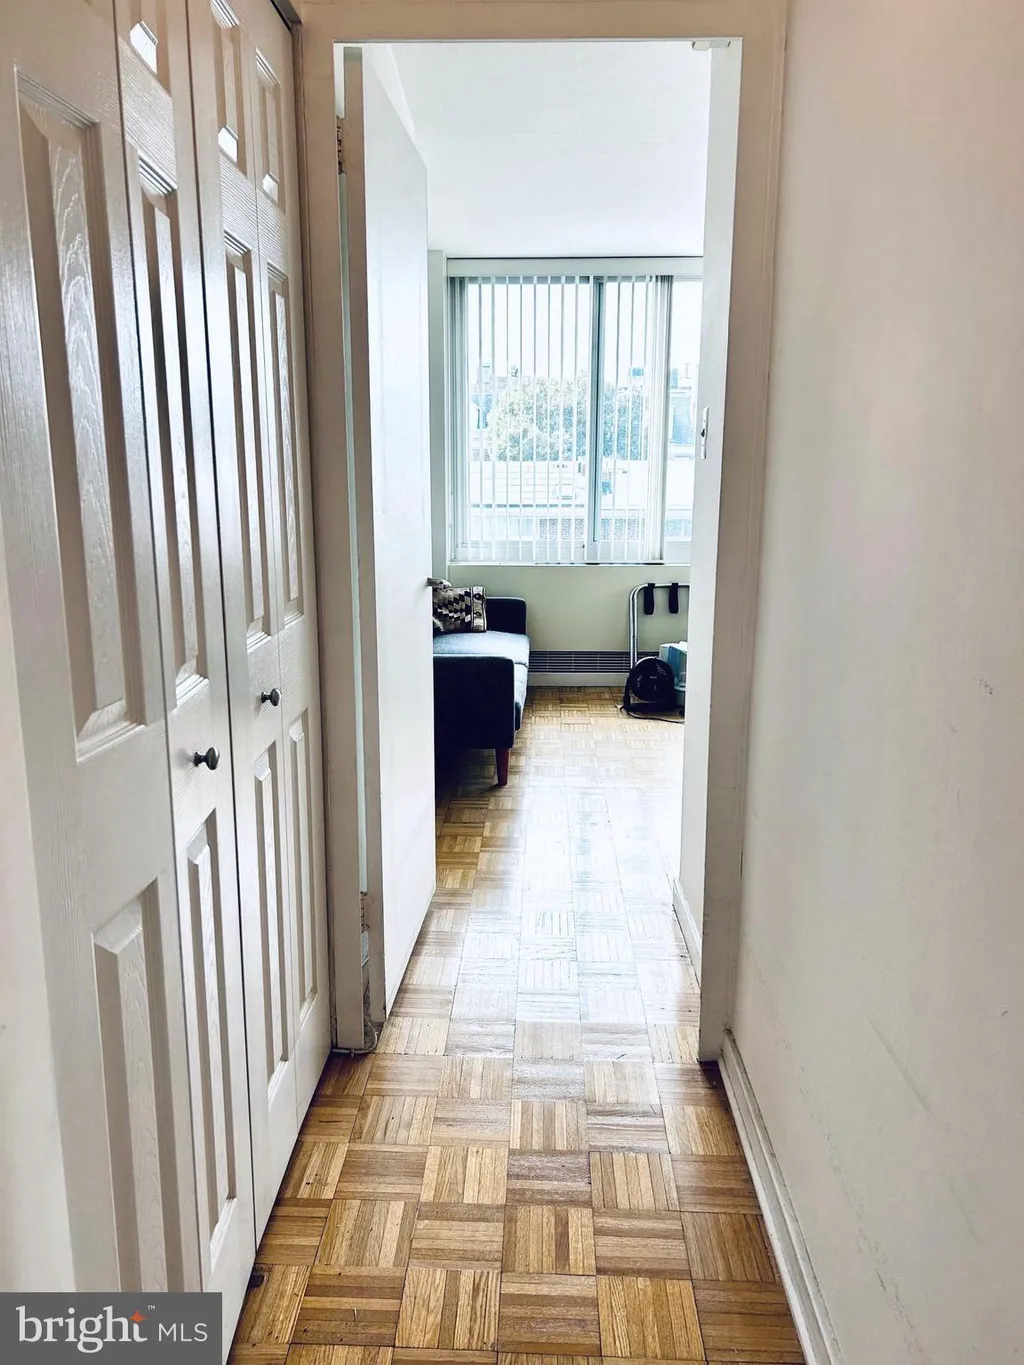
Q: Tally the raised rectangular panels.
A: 11